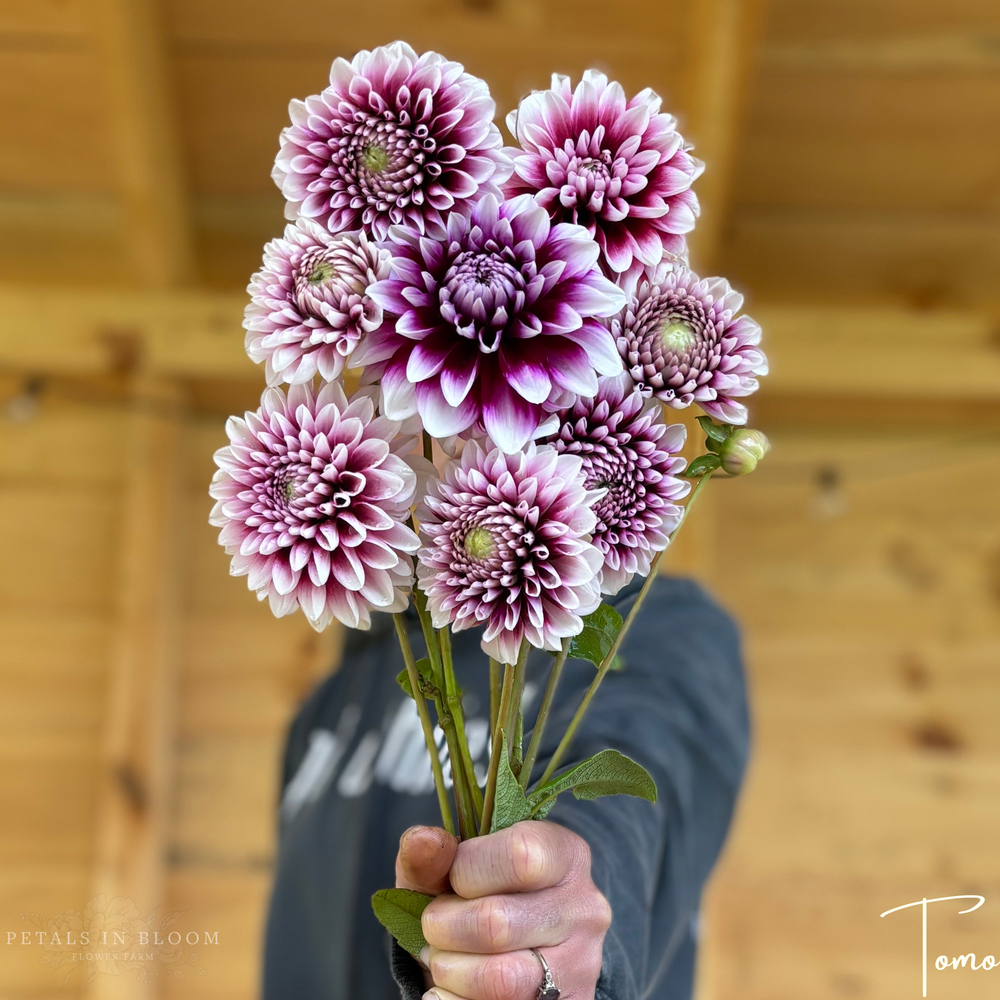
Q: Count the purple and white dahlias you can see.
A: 8